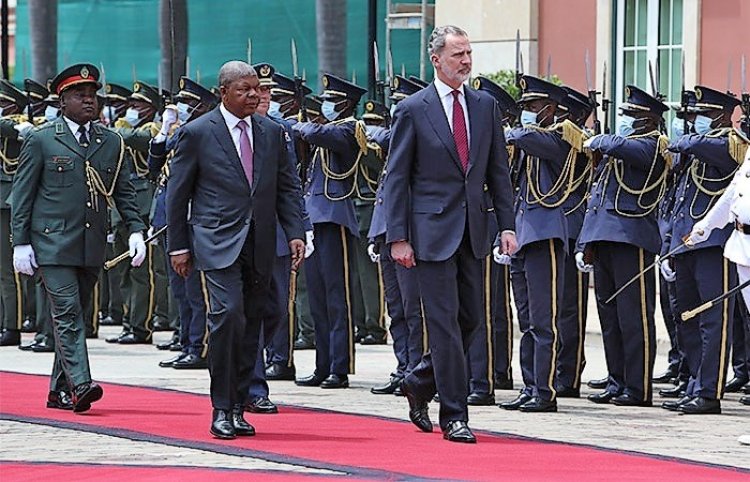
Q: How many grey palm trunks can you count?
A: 3